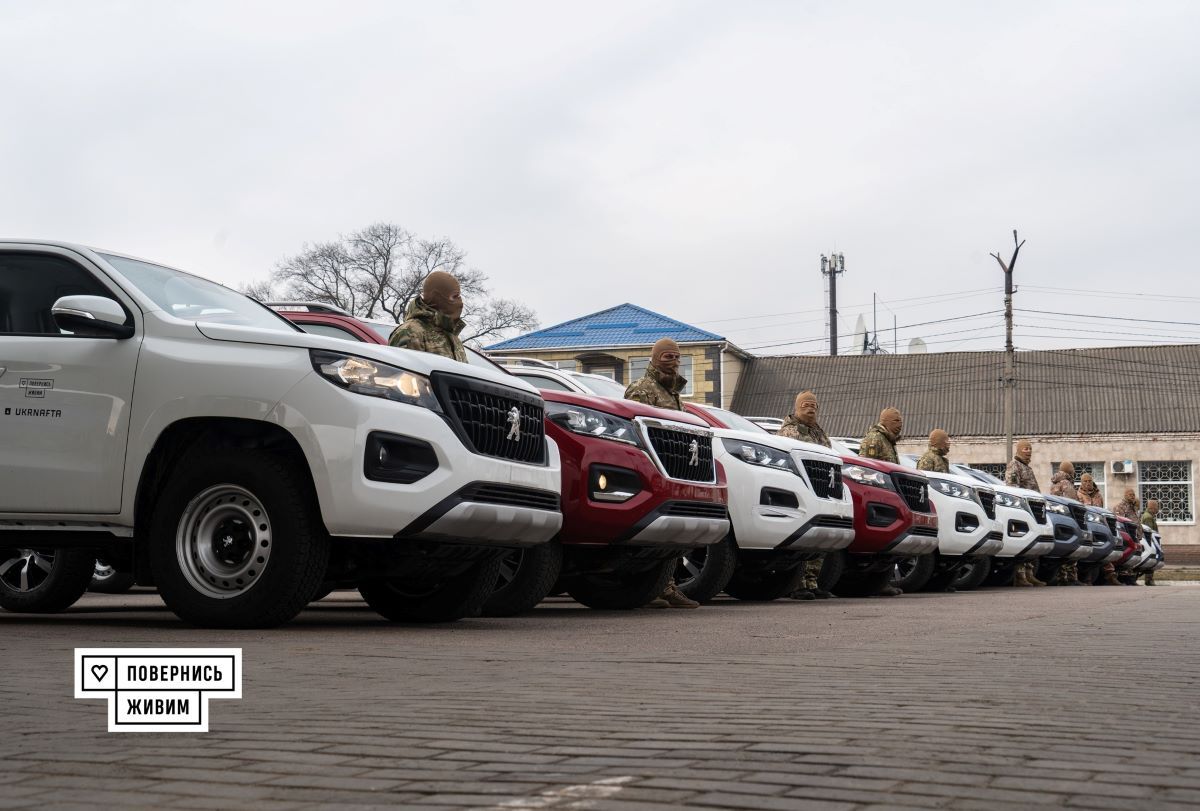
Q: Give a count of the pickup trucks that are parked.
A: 11